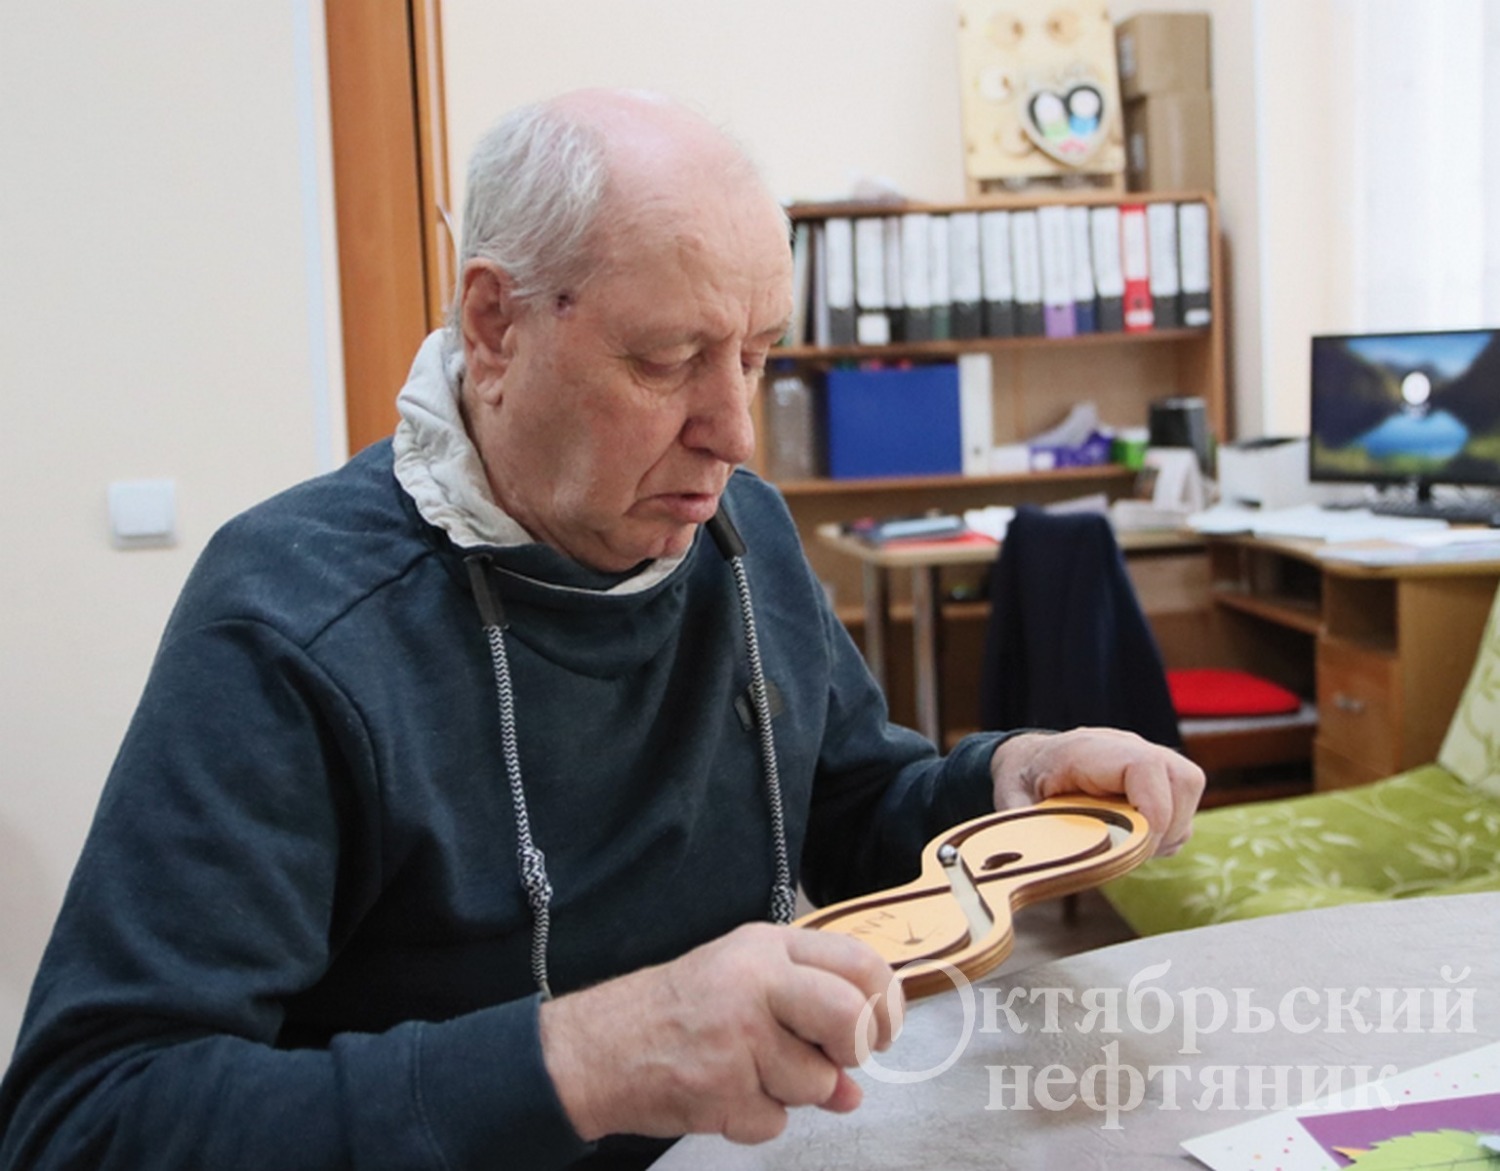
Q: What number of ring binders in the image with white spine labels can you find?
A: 14